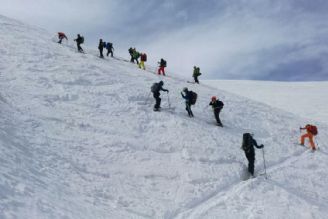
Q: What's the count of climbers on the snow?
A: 14